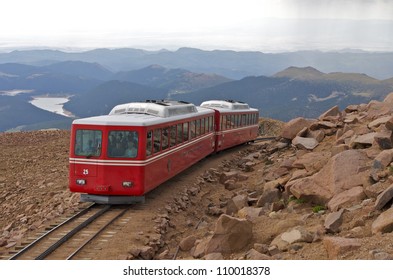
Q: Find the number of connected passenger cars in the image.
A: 2